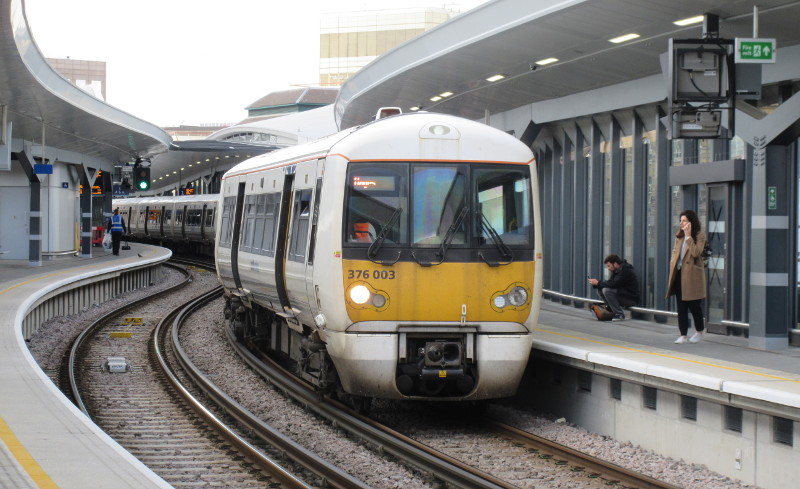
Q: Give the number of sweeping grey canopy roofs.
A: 2